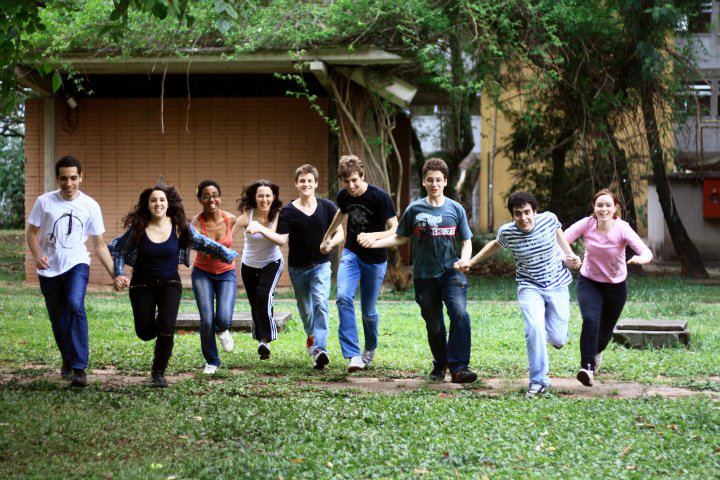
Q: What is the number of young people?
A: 9